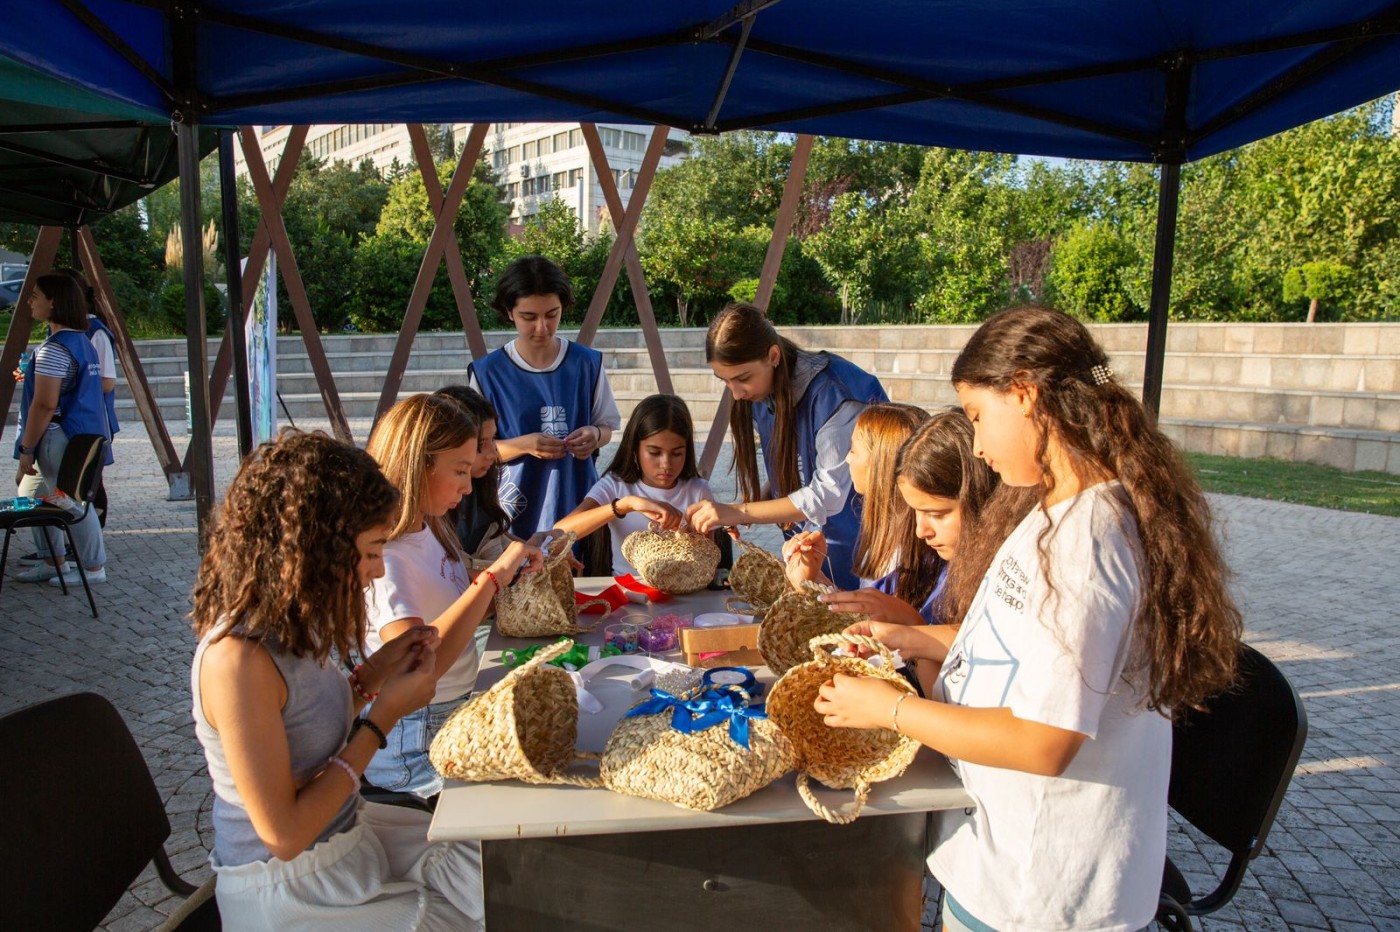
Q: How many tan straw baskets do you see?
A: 7